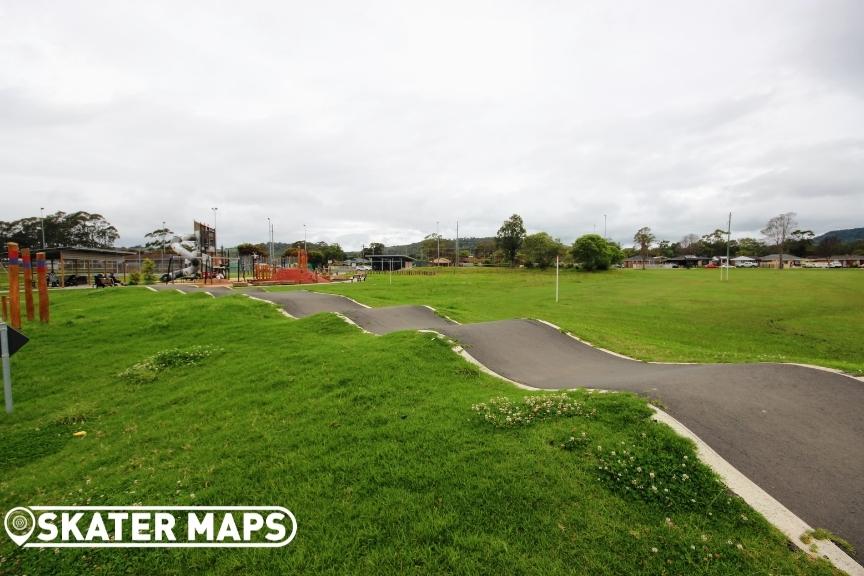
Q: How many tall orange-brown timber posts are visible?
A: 3